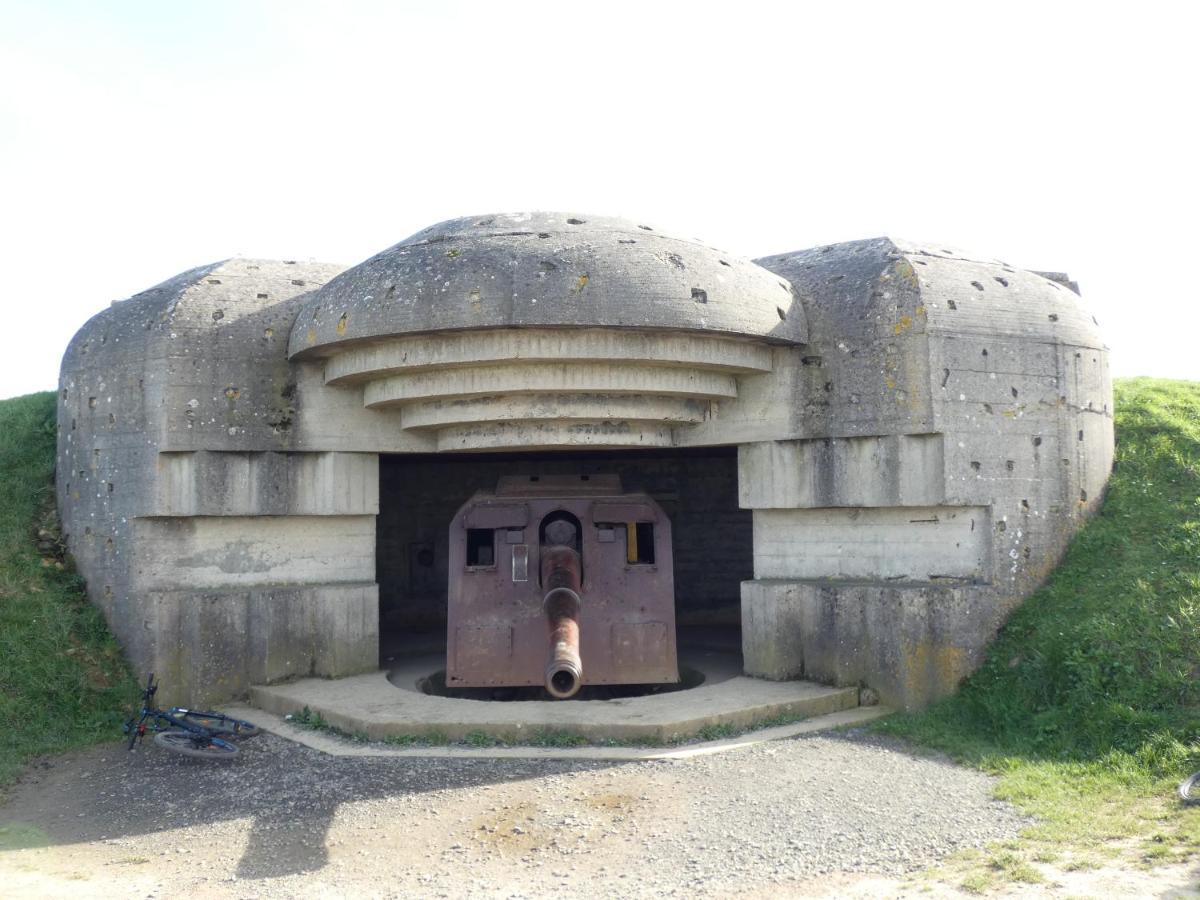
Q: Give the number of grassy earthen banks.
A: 2